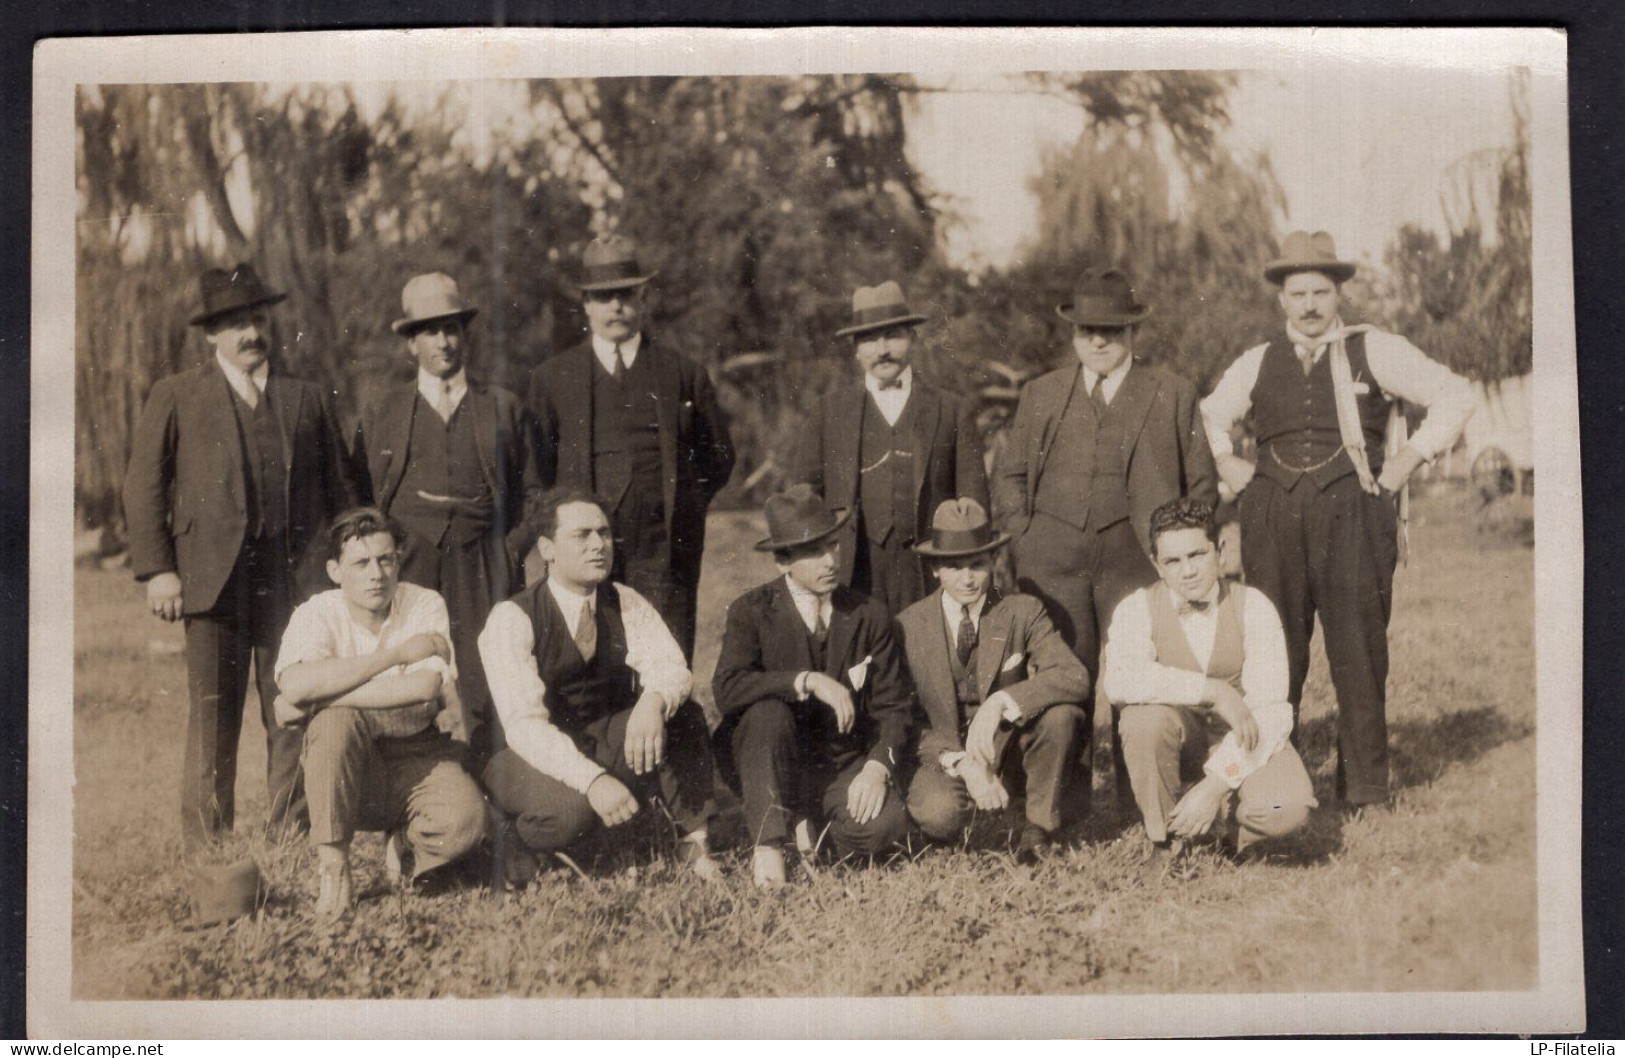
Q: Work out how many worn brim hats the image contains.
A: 8